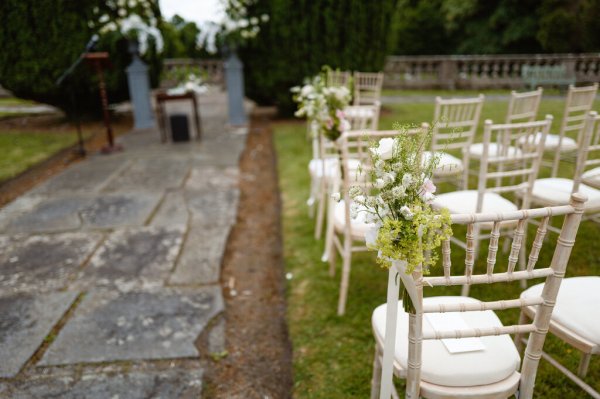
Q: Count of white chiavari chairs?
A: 12